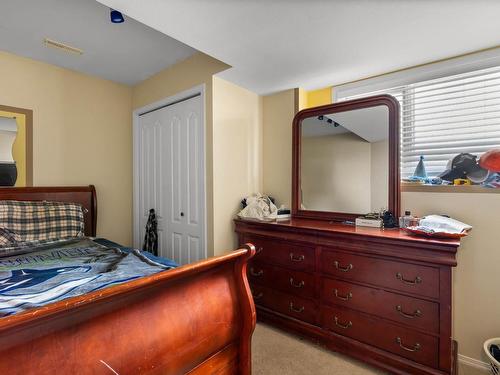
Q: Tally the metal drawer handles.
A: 12